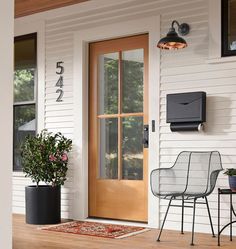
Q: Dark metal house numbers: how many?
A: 3